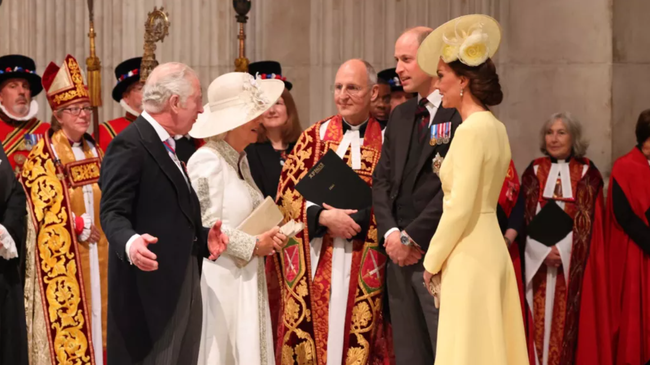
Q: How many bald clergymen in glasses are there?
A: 1